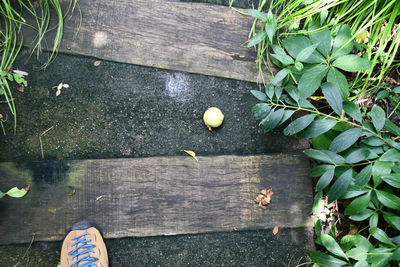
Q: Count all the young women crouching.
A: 0